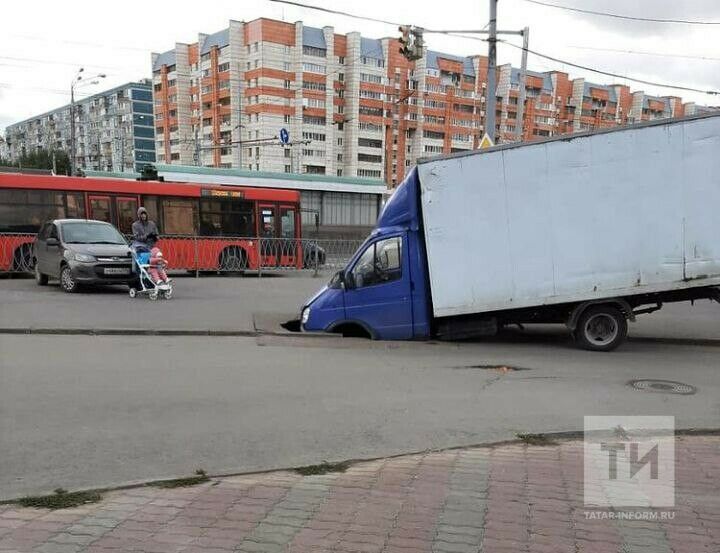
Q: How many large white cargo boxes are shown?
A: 1